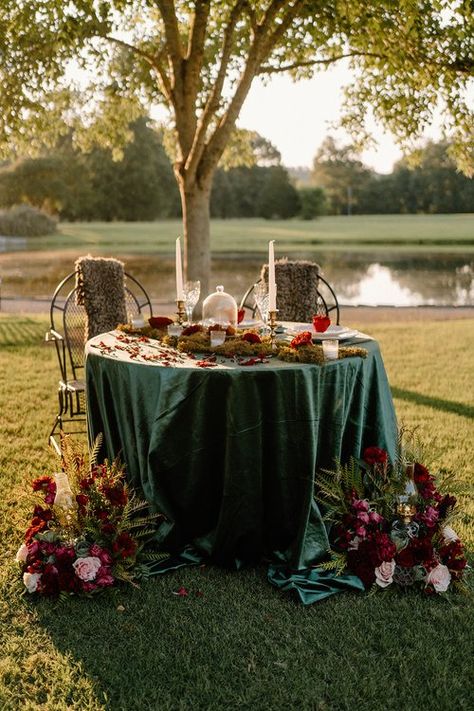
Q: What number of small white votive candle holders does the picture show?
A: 4